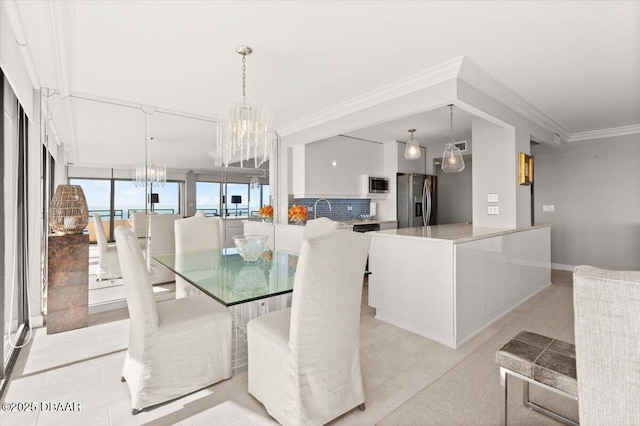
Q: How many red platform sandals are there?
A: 0